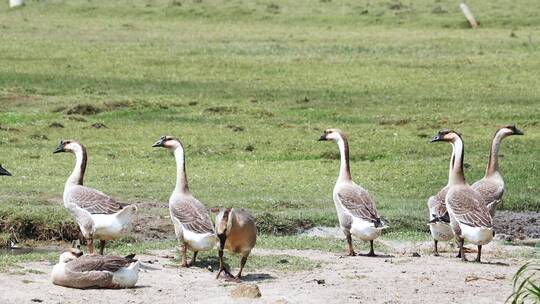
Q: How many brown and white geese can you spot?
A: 8